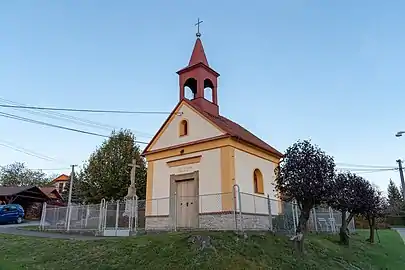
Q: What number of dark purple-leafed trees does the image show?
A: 3